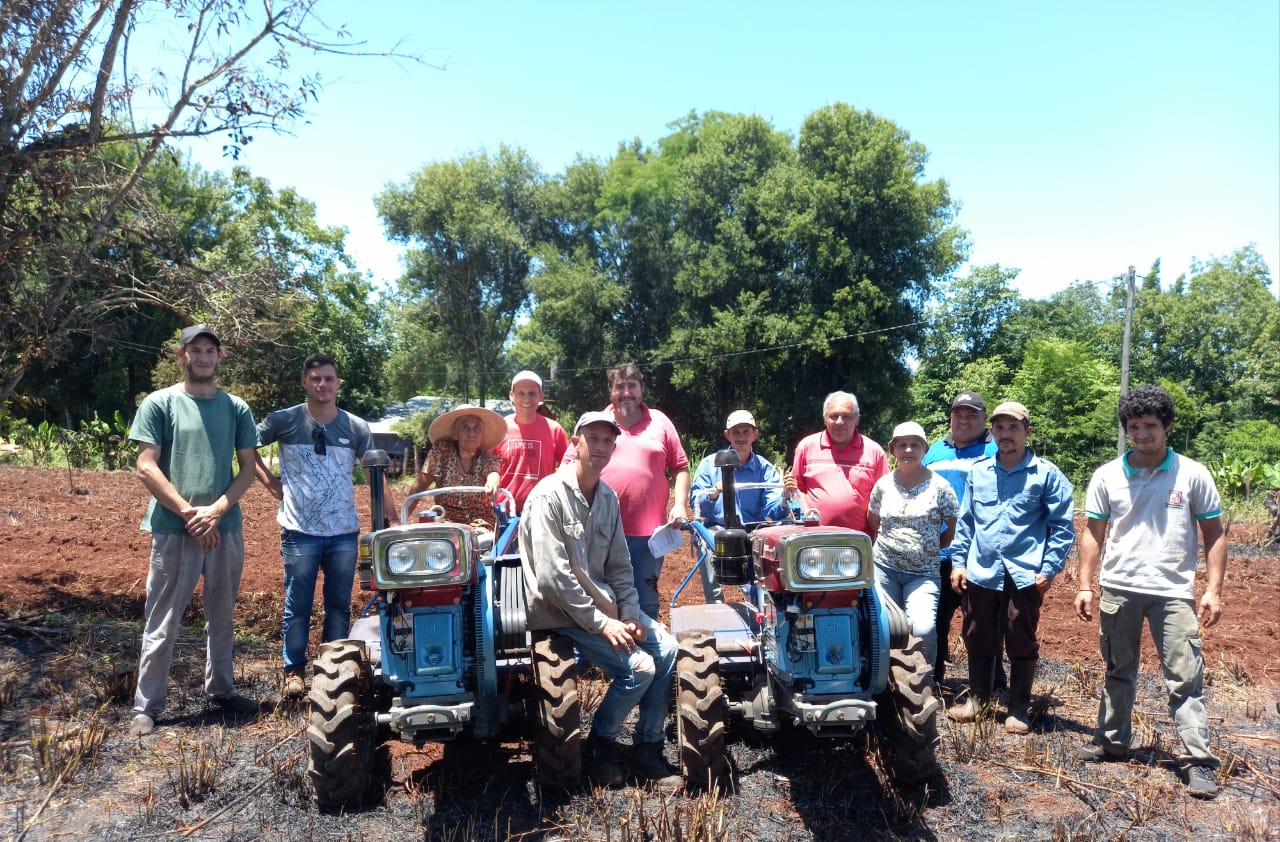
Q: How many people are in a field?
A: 12